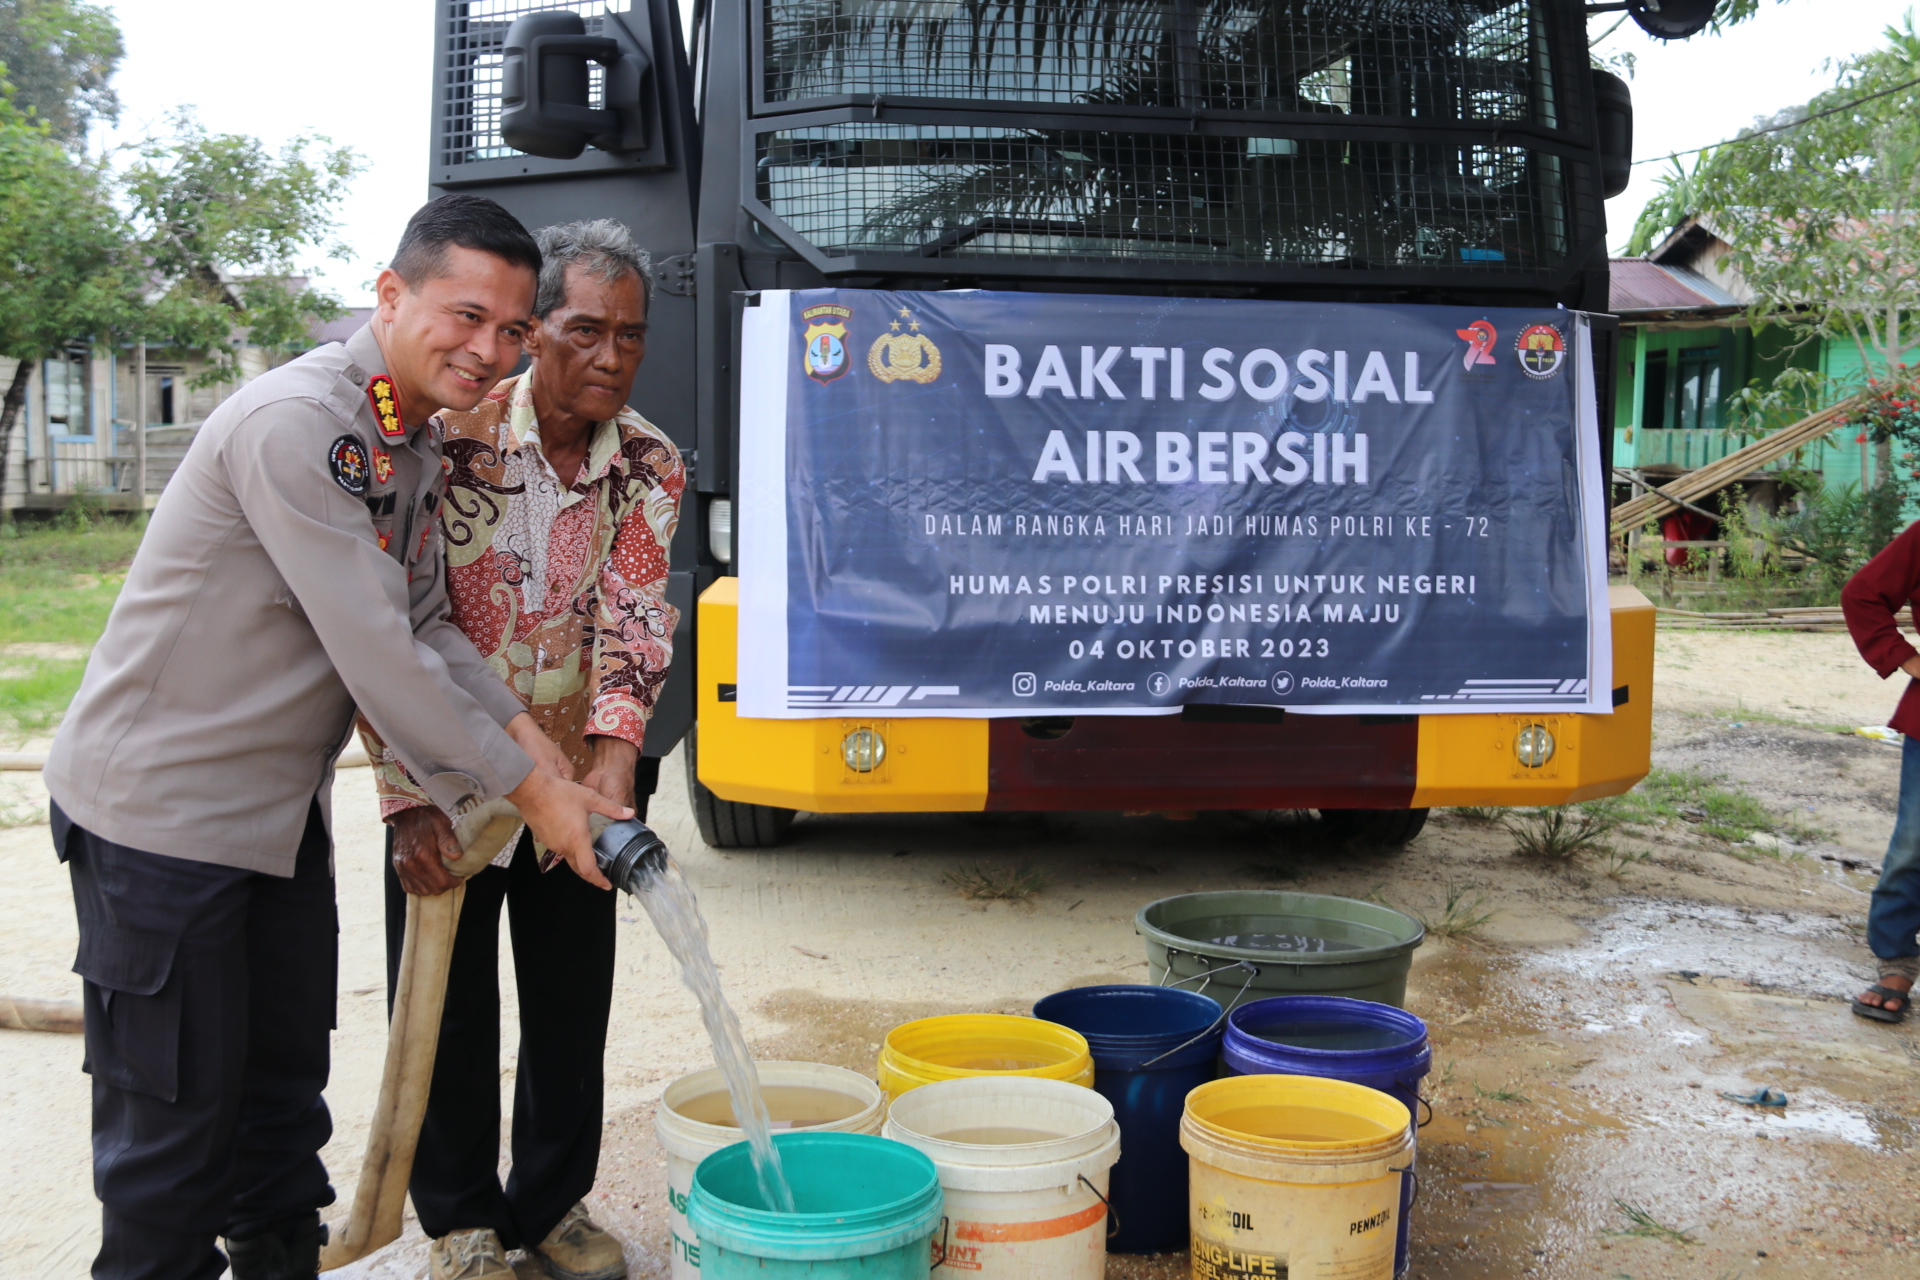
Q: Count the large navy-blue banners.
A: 1